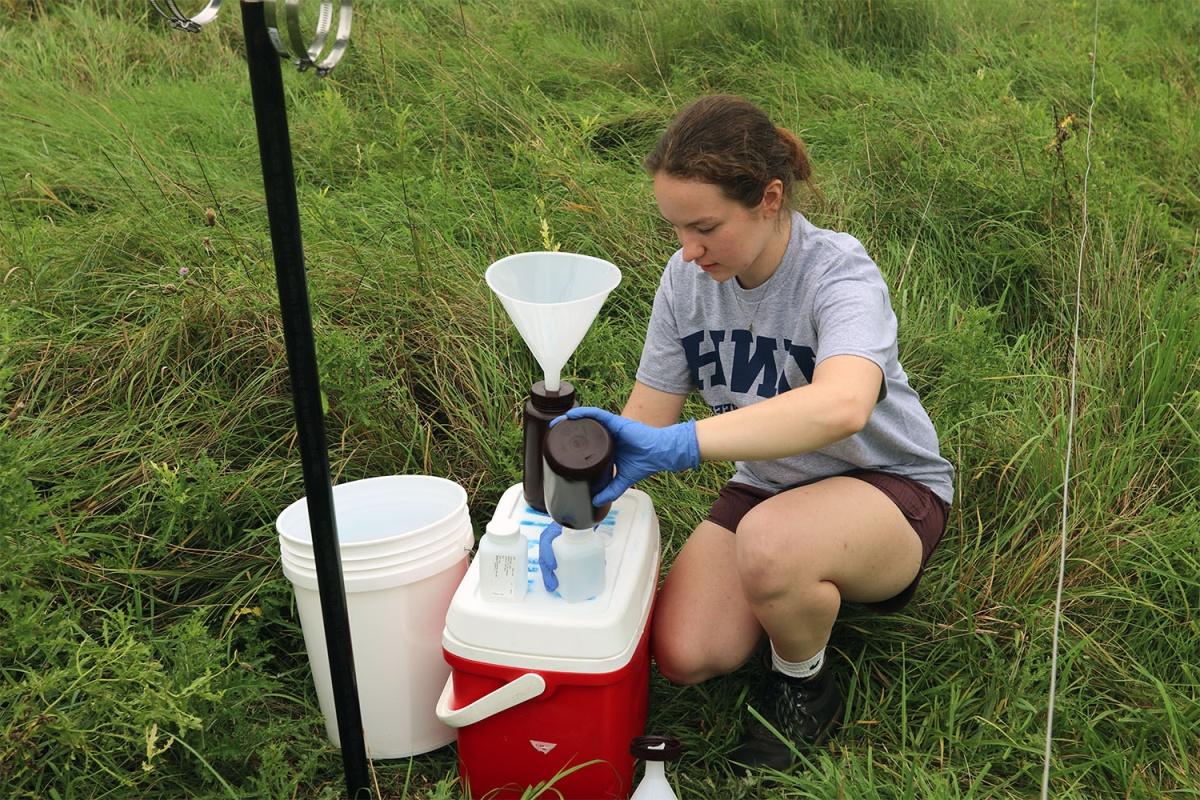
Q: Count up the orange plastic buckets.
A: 0